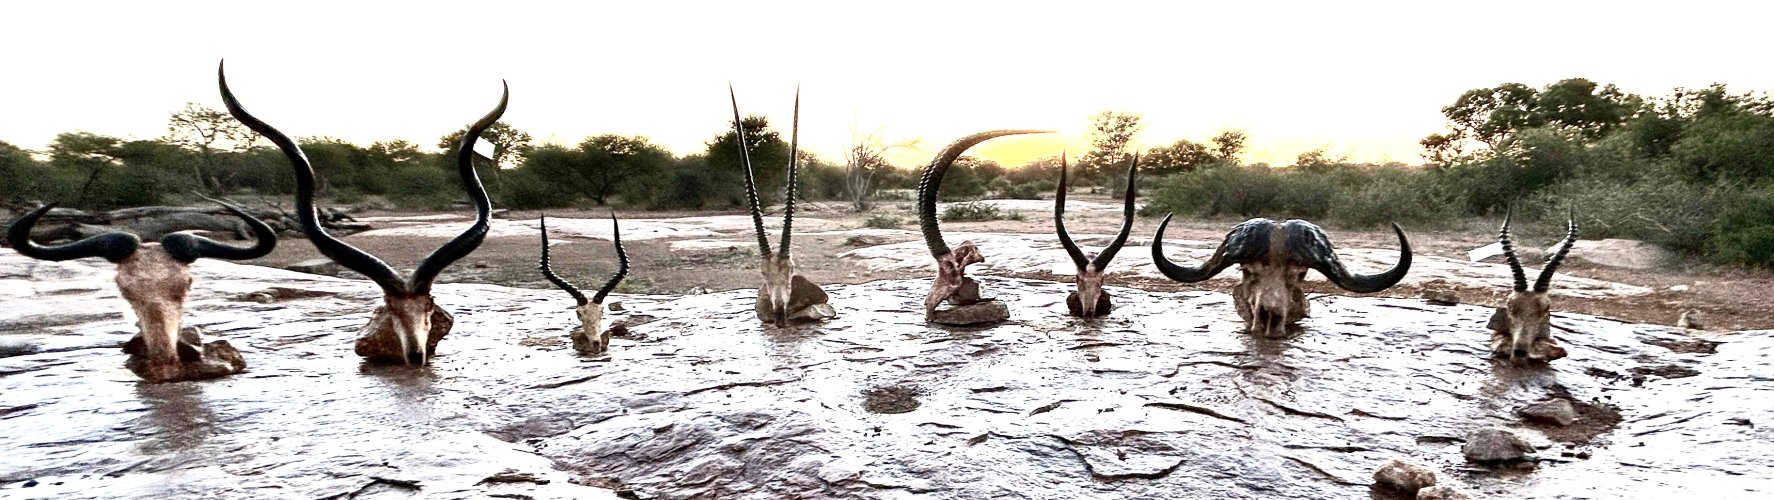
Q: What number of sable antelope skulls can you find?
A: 1